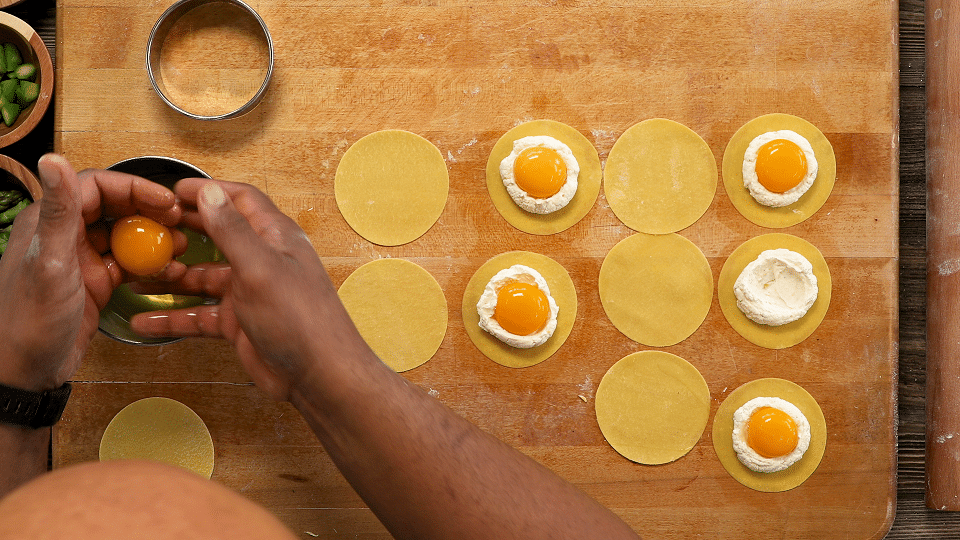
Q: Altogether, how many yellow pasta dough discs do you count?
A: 11